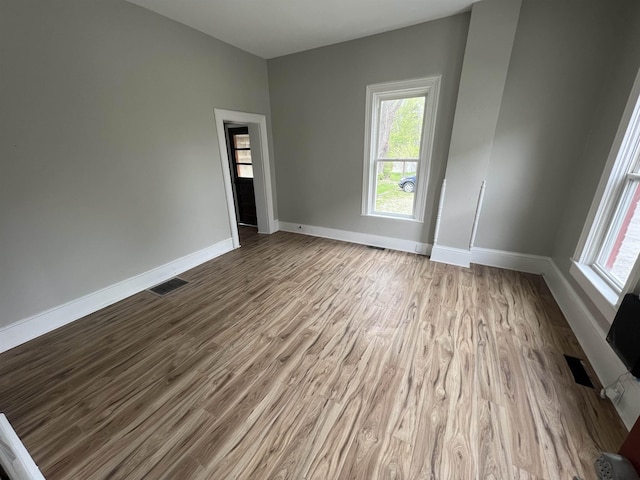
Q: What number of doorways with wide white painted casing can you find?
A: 1